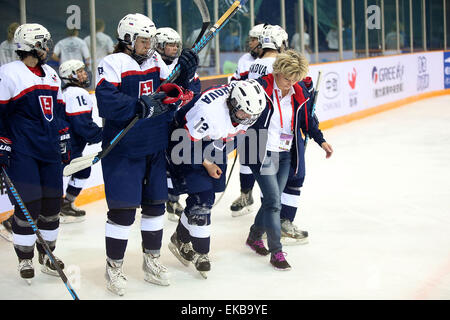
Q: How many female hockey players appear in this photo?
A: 7